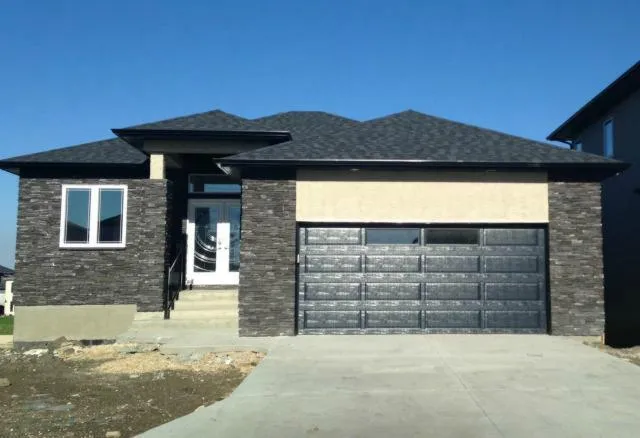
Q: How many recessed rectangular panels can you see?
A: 14